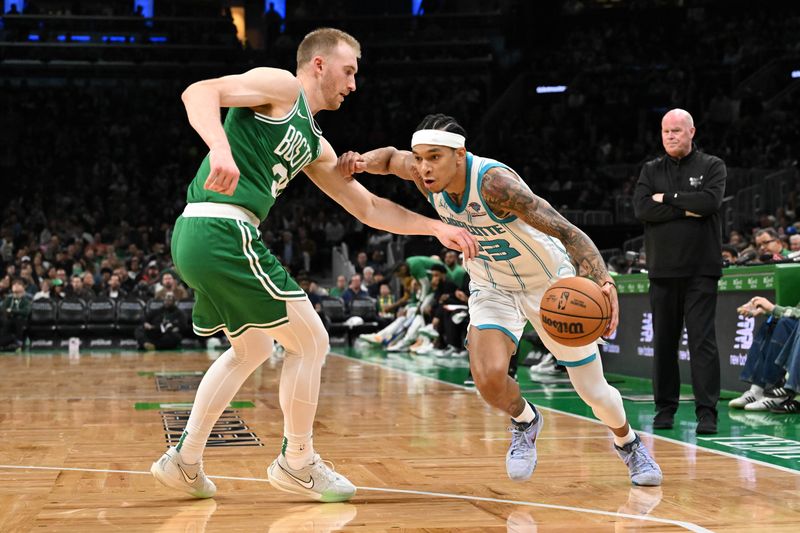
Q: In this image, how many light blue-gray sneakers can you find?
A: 2